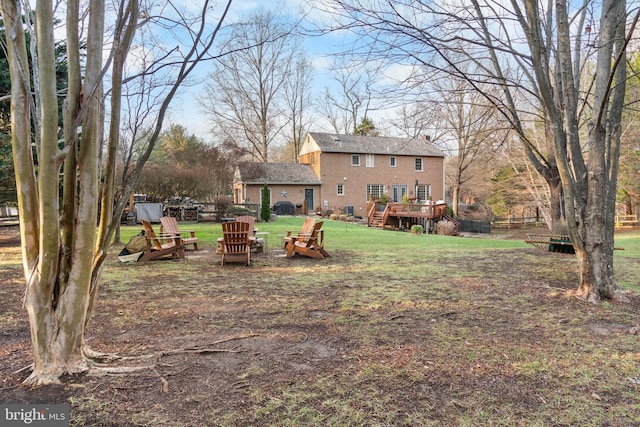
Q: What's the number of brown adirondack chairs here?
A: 6